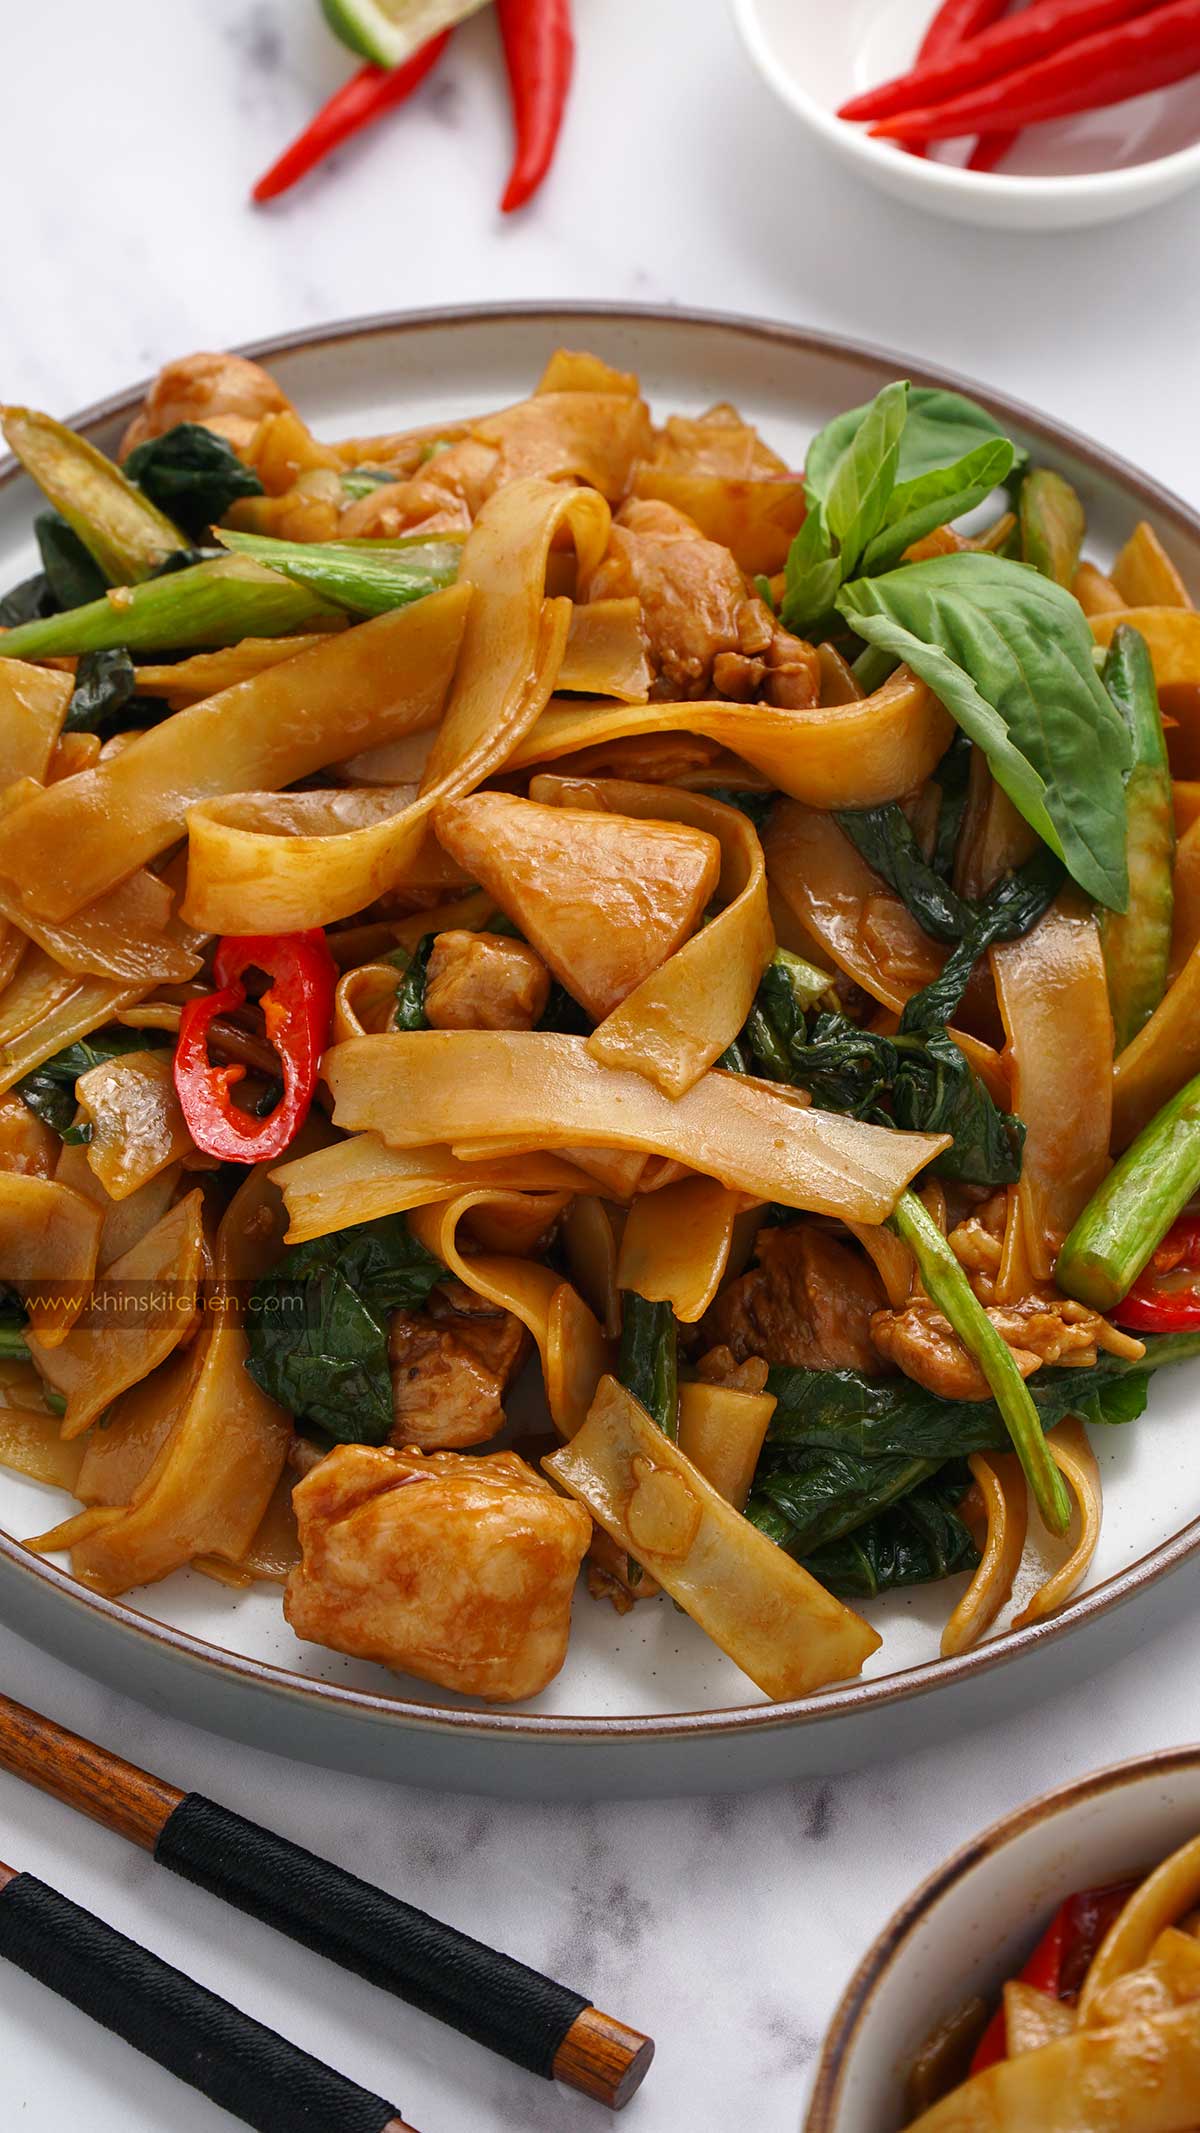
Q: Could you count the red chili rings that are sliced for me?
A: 2